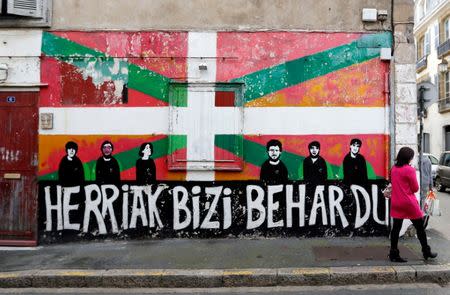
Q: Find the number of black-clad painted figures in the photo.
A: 6